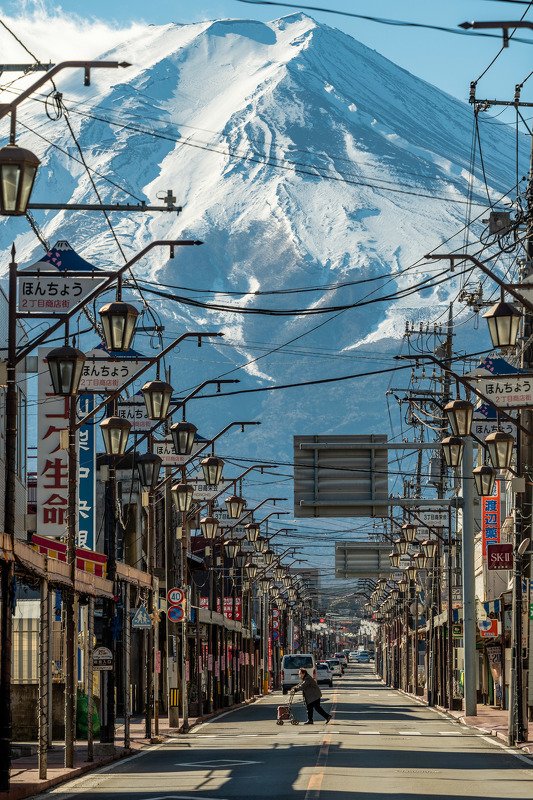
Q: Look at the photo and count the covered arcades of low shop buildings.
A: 2